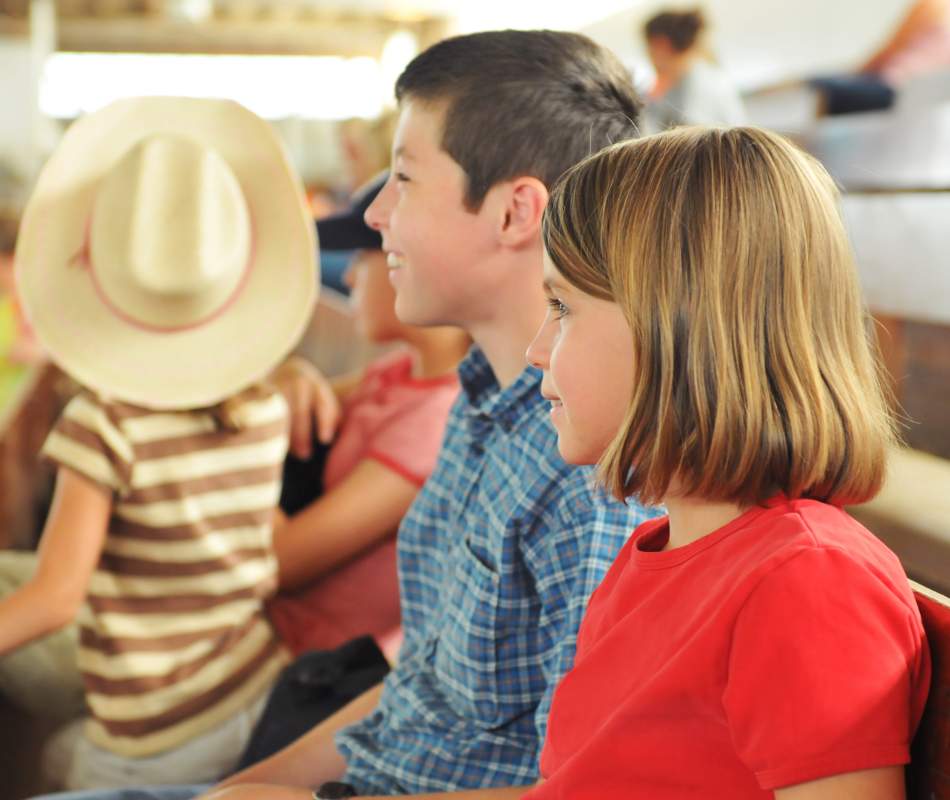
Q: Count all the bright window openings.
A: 1